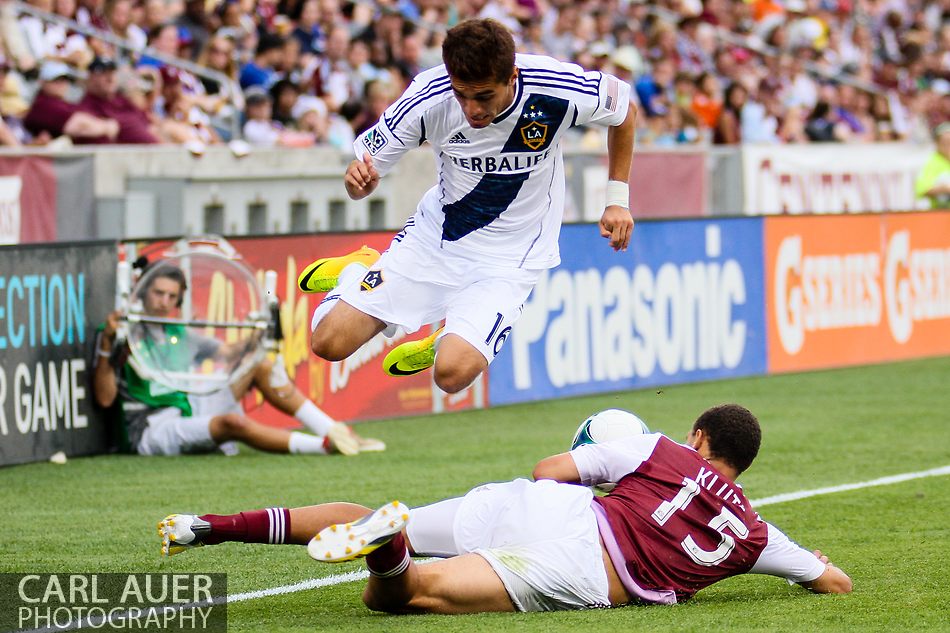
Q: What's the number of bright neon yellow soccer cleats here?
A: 2